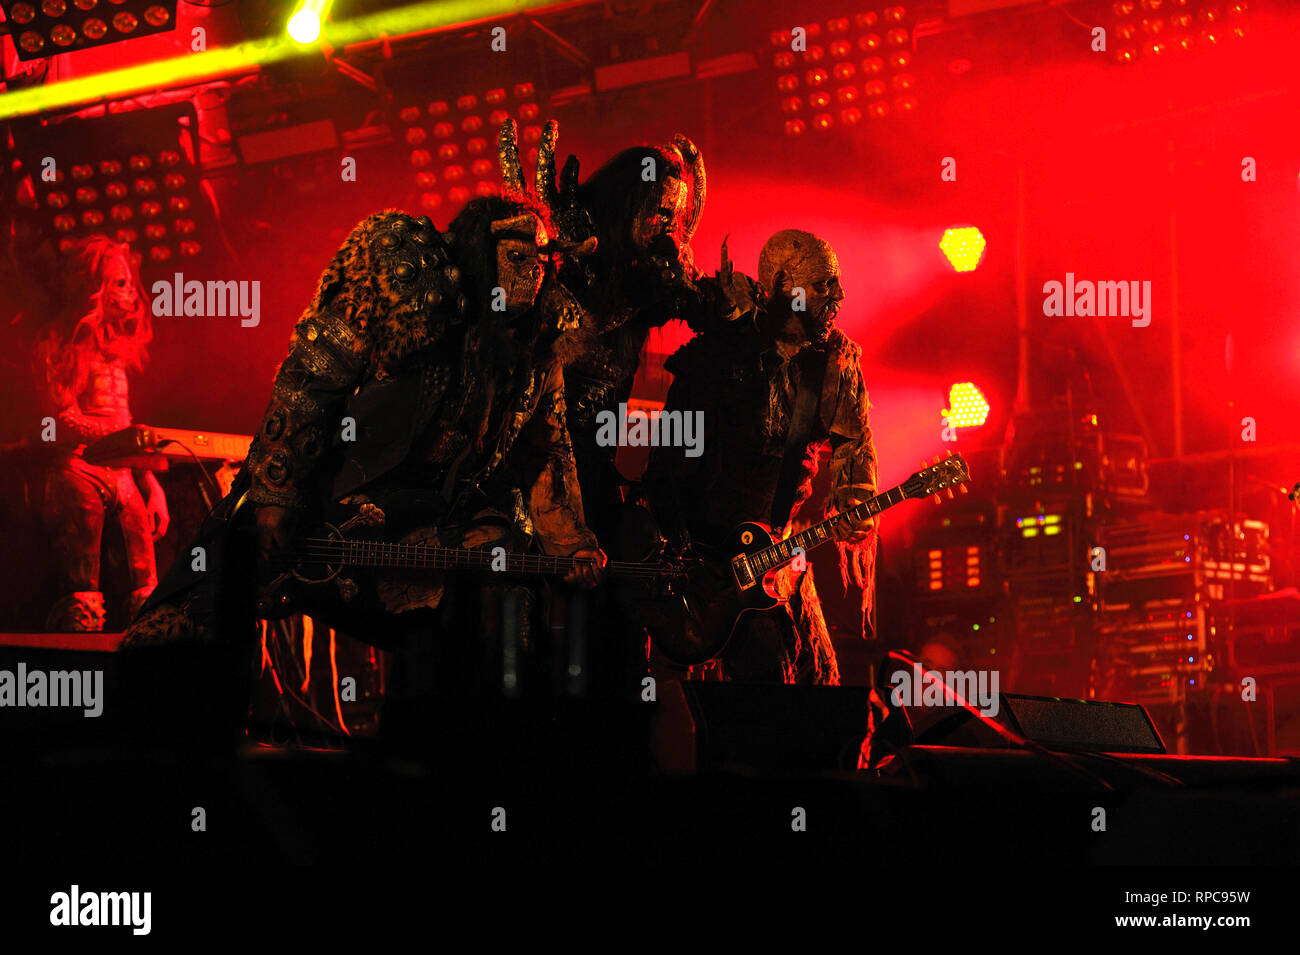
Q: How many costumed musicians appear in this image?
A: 4